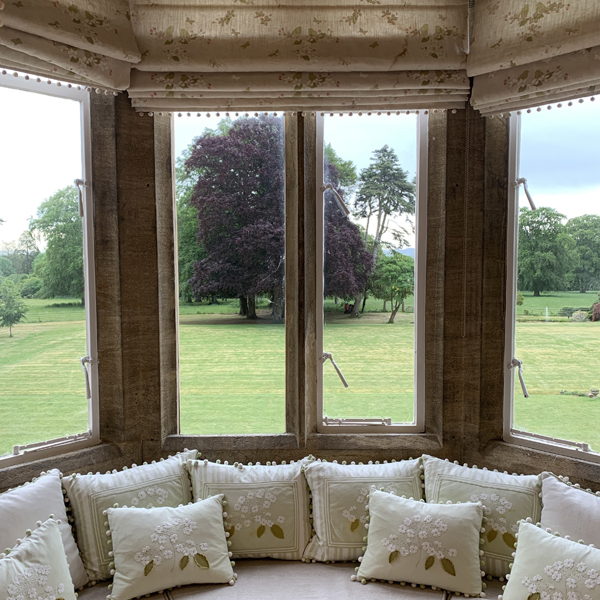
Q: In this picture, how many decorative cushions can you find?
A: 10